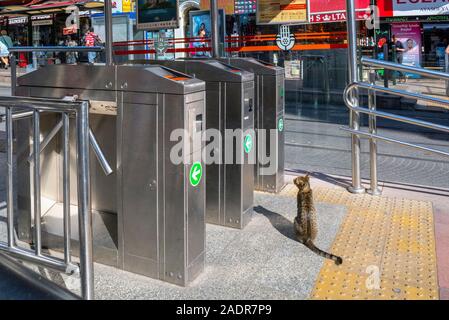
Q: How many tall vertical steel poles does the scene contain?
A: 3